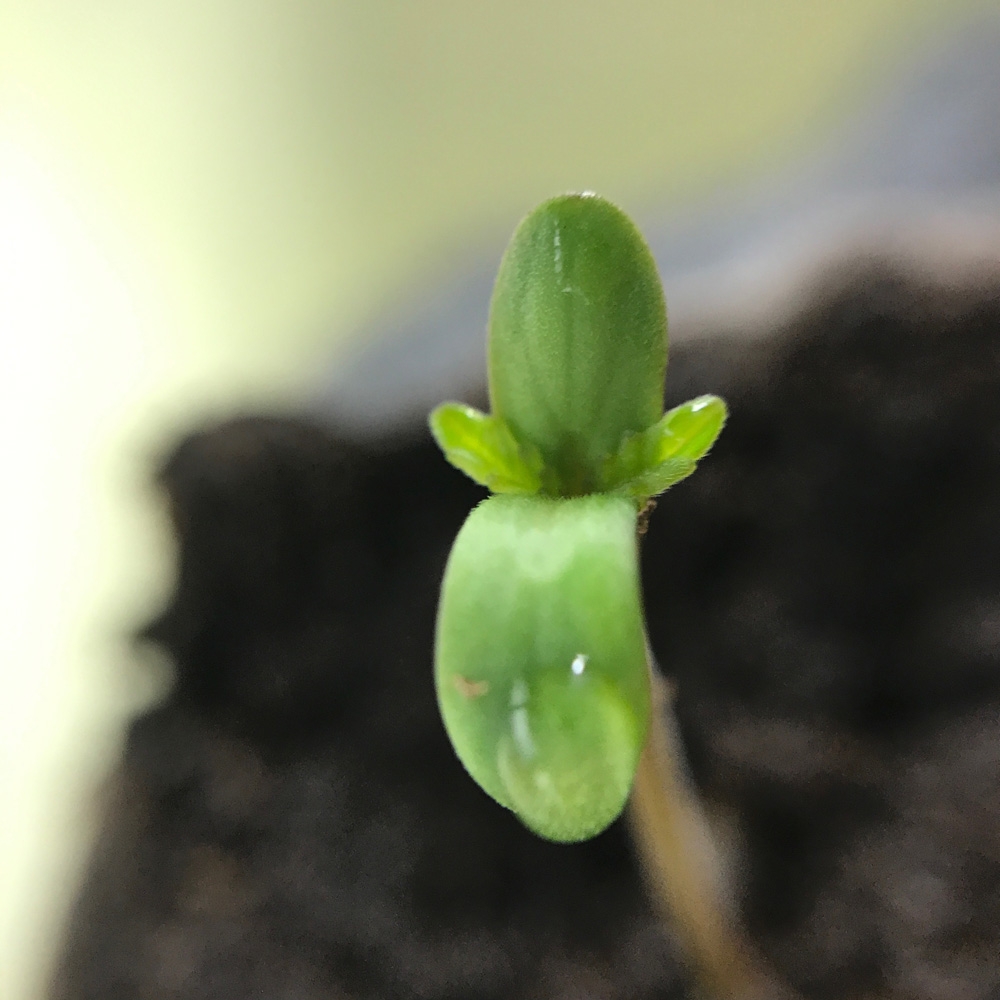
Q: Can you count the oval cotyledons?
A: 2